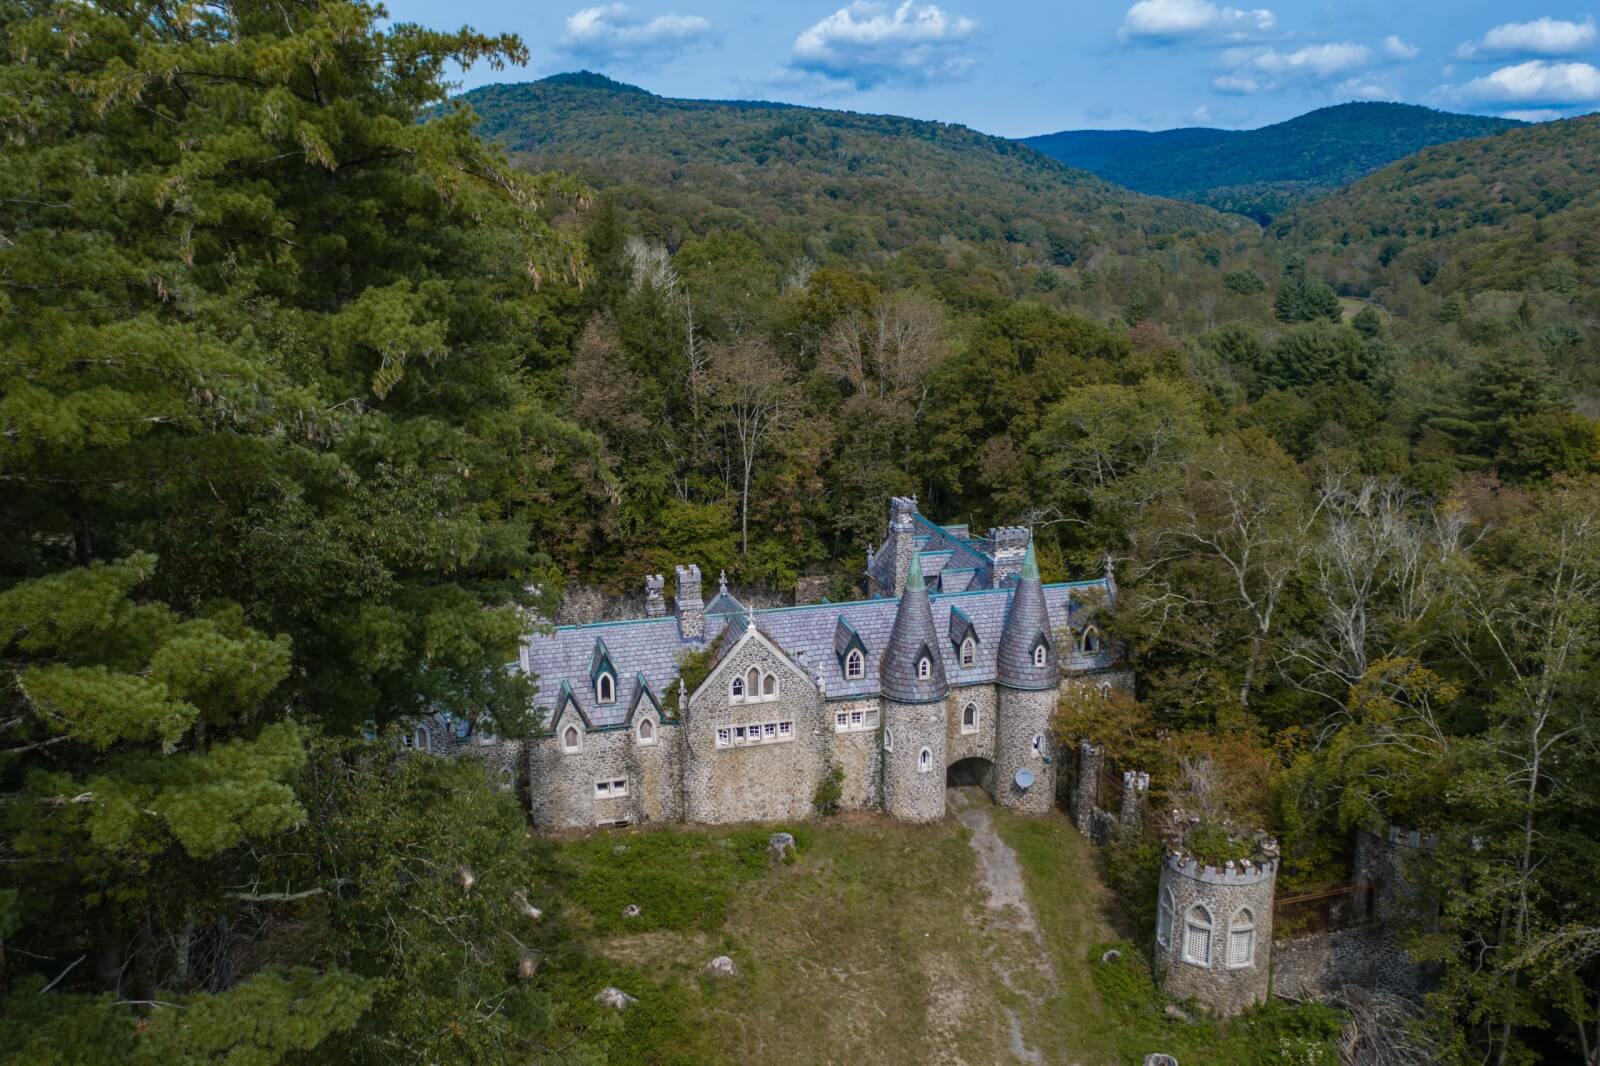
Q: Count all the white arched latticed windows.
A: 2